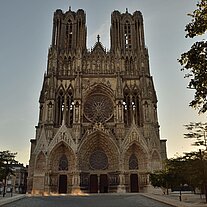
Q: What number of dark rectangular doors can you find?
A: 4